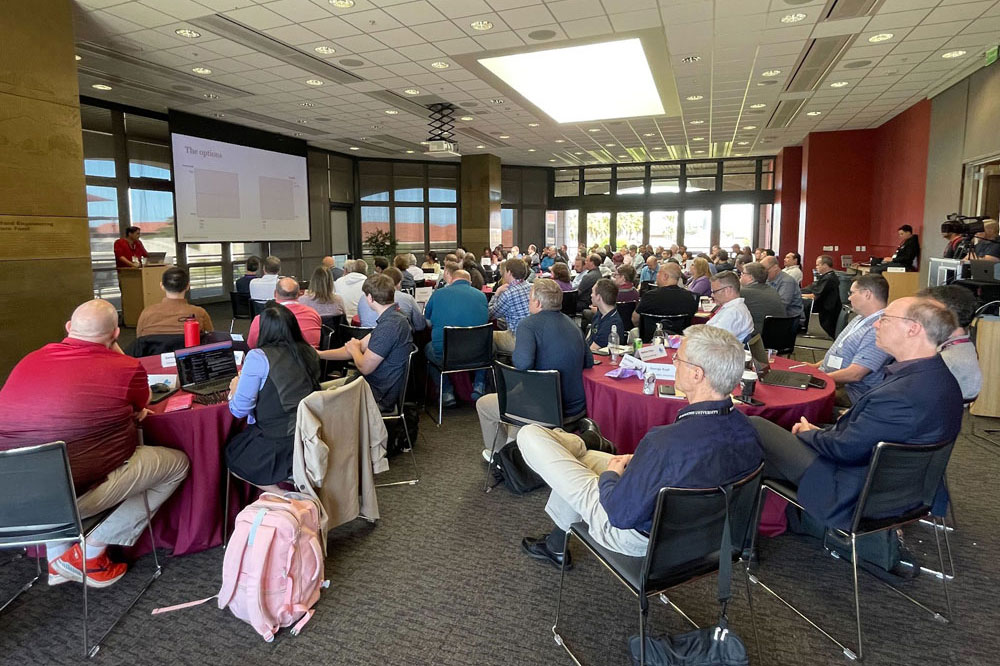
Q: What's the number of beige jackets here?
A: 1